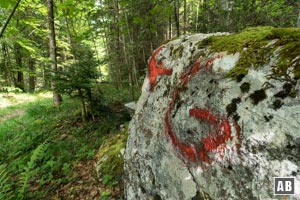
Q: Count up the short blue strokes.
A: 0